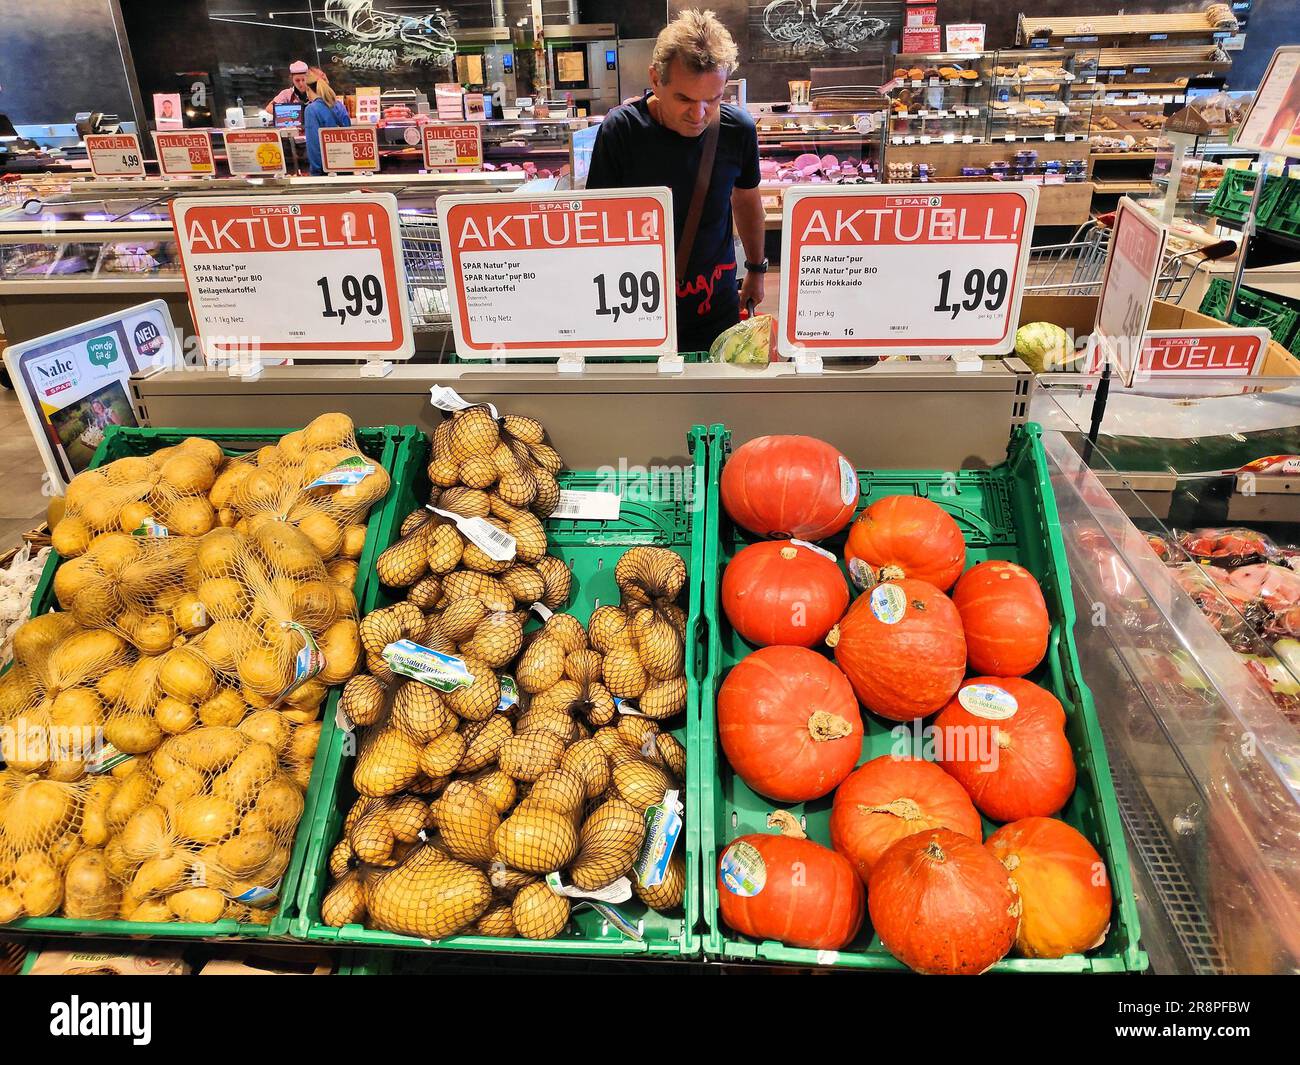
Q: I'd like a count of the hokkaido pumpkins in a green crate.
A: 11